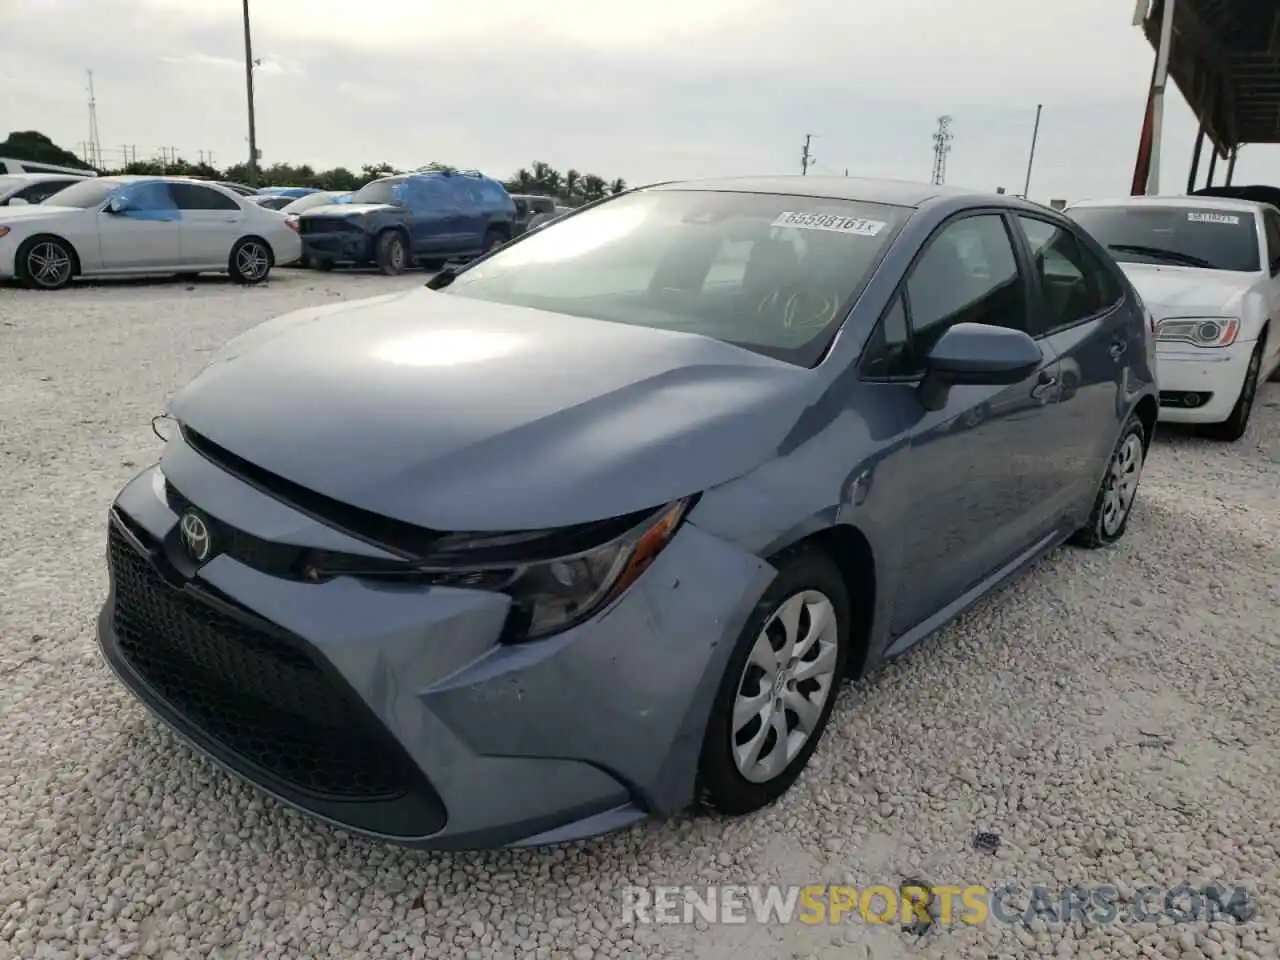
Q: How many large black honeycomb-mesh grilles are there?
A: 1